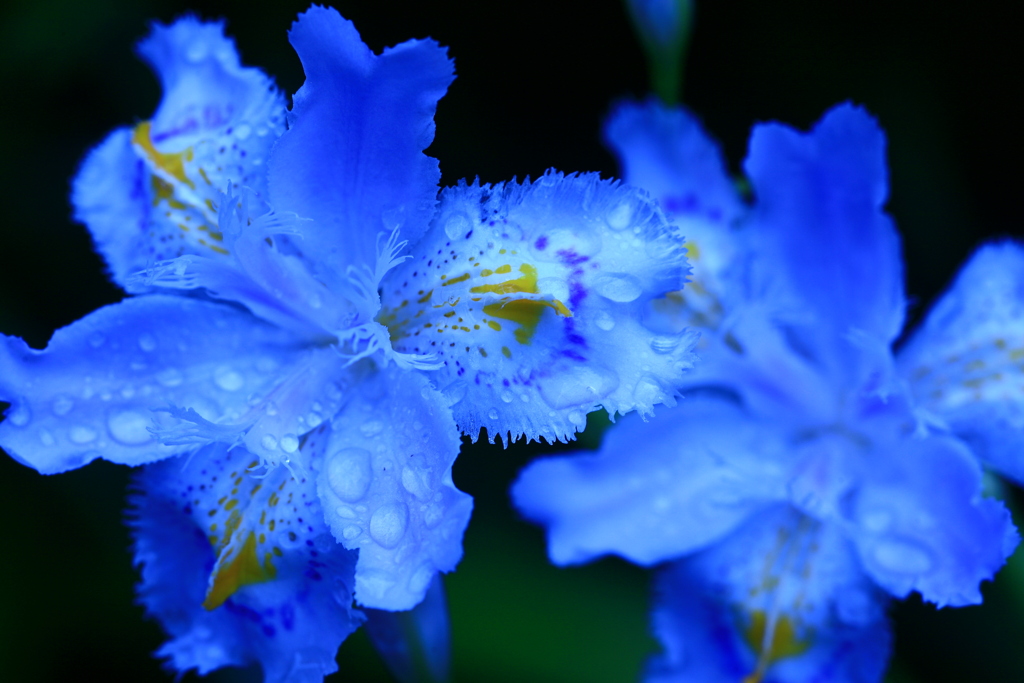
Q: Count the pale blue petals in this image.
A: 12